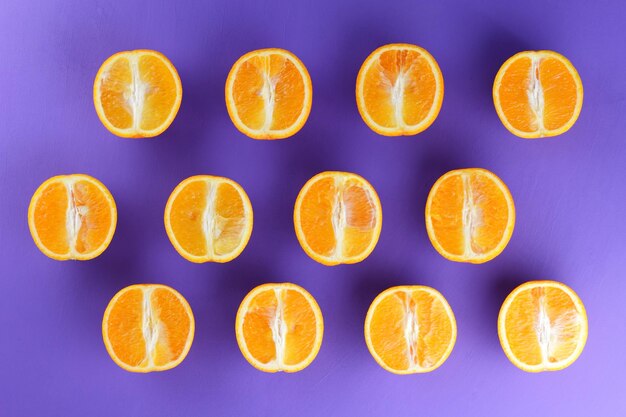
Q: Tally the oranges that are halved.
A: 12